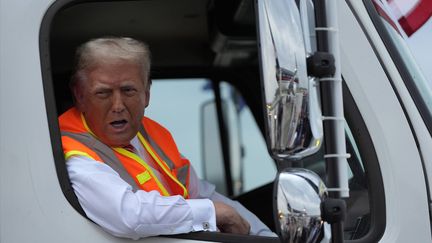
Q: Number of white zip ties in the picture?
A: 5